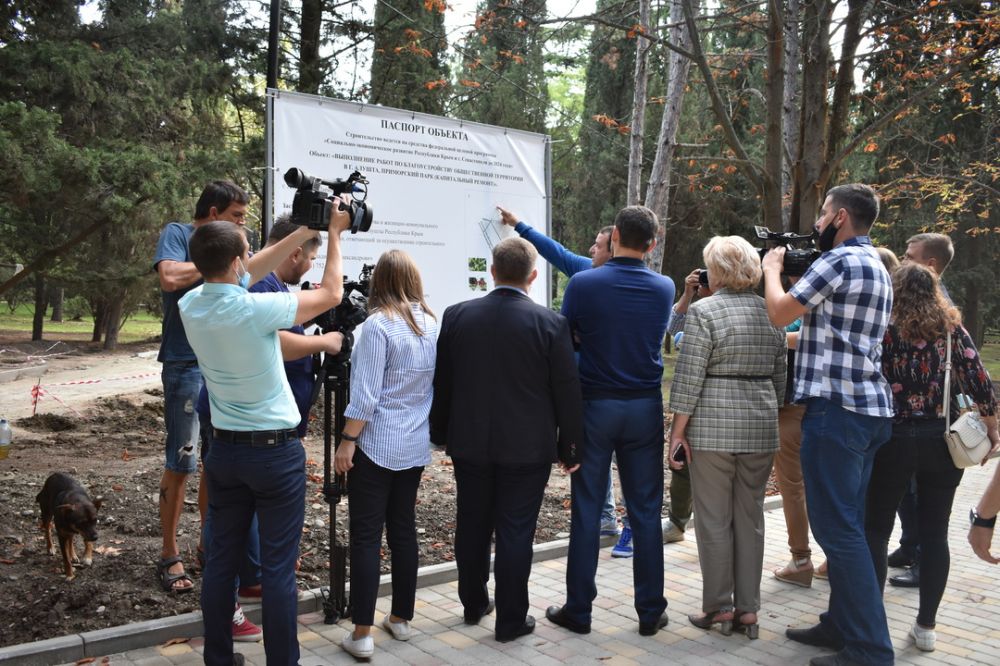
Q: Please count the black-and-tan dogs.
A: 1